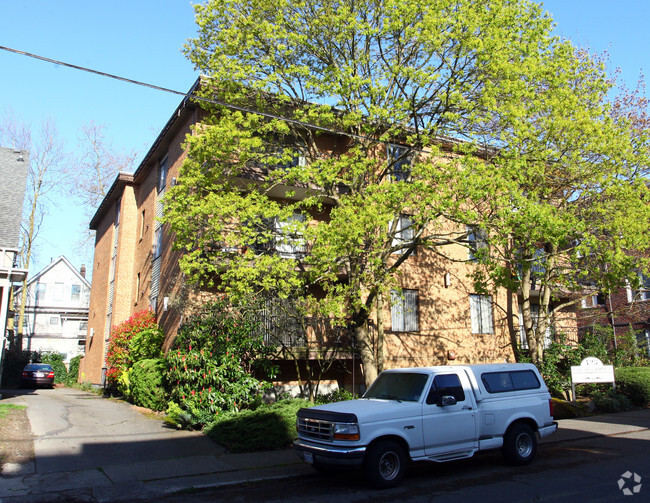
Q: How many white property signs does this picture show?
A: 1